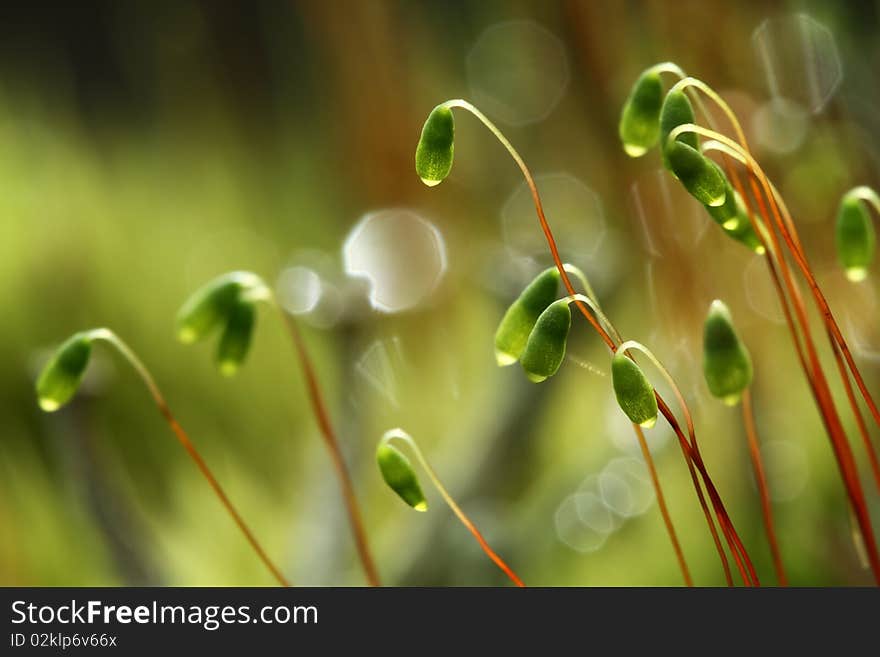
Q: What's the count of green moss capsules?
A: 15